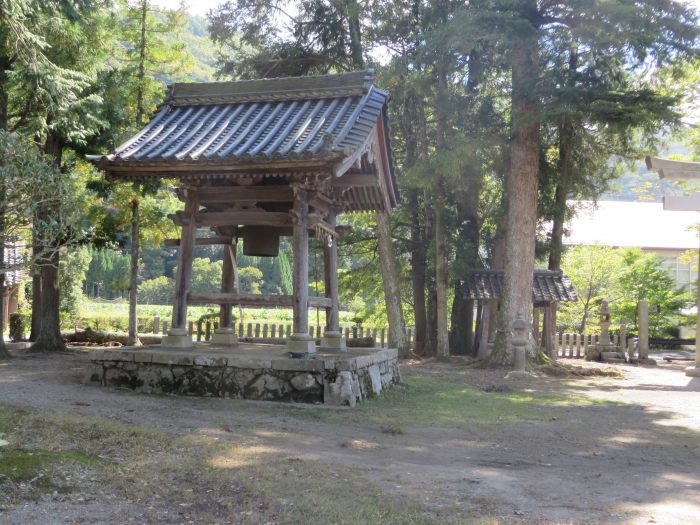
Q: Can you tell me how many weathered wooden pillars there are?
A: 4